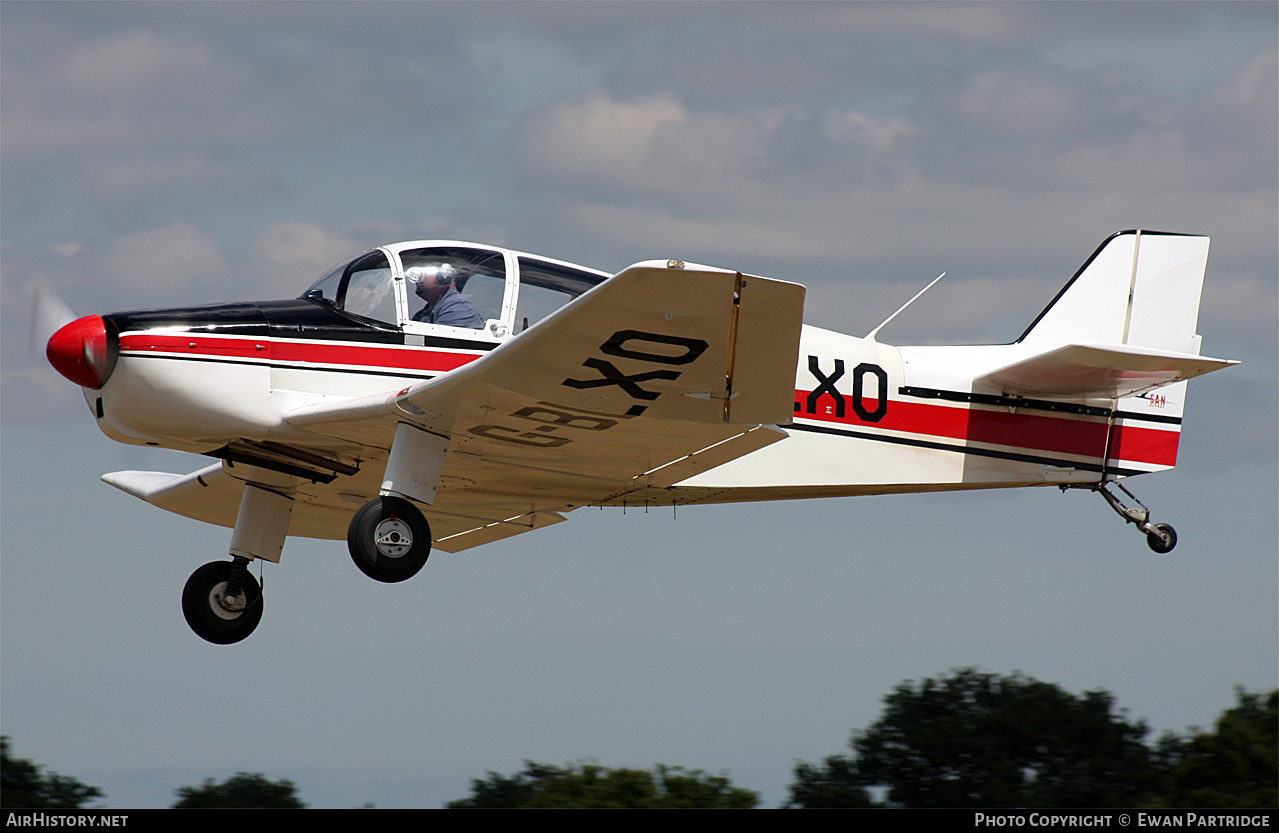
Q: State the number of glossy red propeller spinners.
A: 1